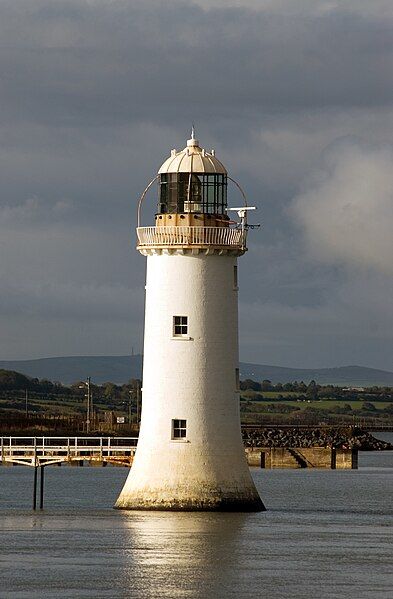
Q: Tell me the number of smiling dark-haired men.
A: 0